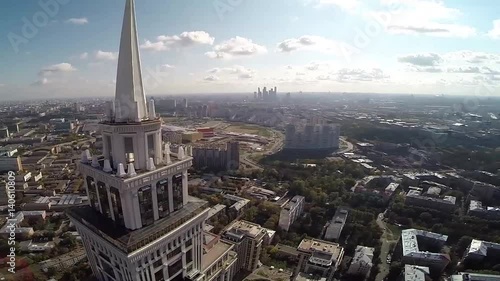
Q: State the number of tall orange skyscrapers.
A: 0